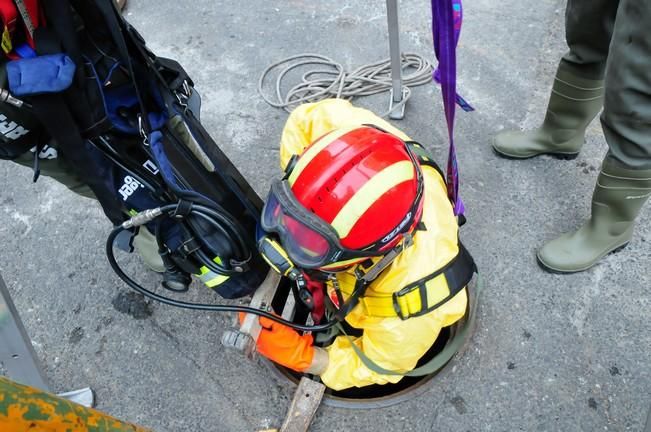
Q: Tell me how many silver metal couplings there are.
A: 2